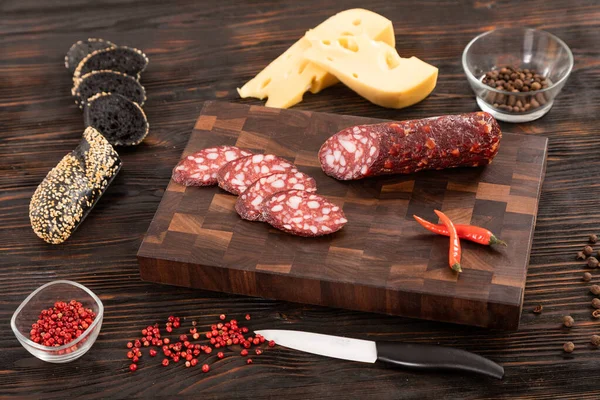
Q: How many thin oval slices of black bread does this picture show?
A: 4